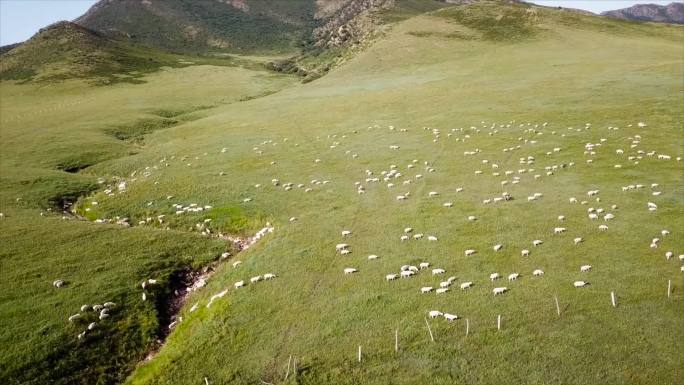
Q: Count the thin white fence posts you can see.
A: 11